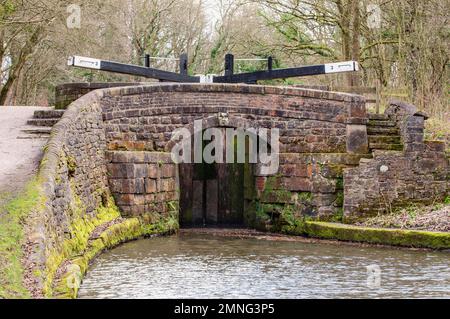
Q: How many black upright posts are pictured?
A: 4